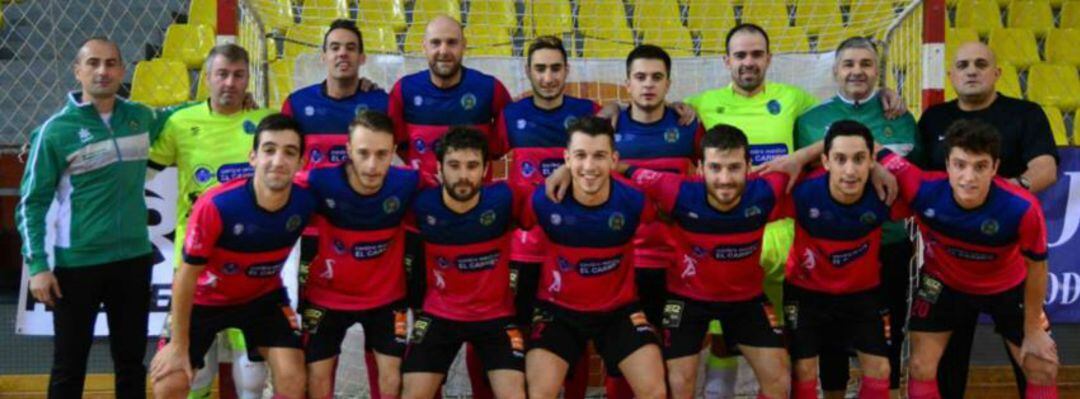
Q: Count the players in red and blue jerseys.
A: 11